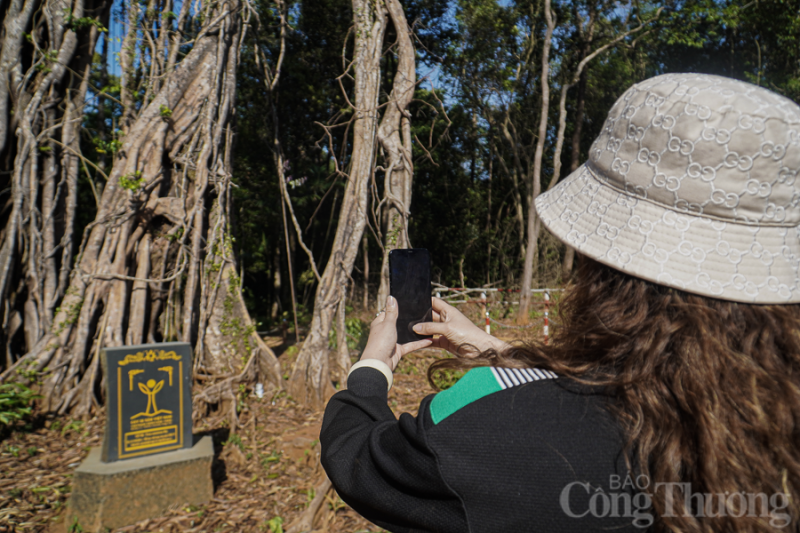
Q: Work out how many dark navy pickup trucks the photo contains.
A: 0